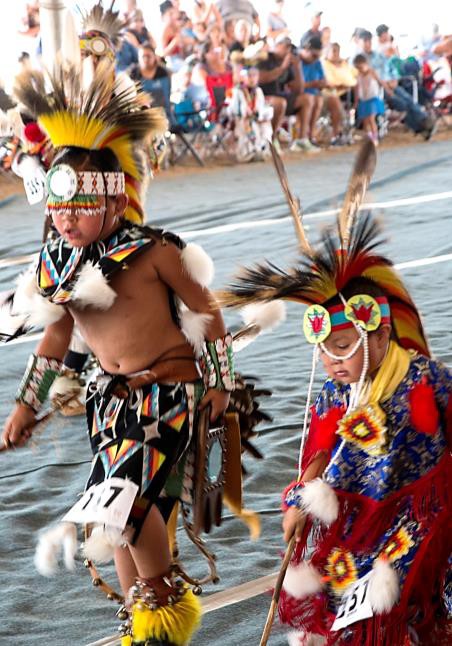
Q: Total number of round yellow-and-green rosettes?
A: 2